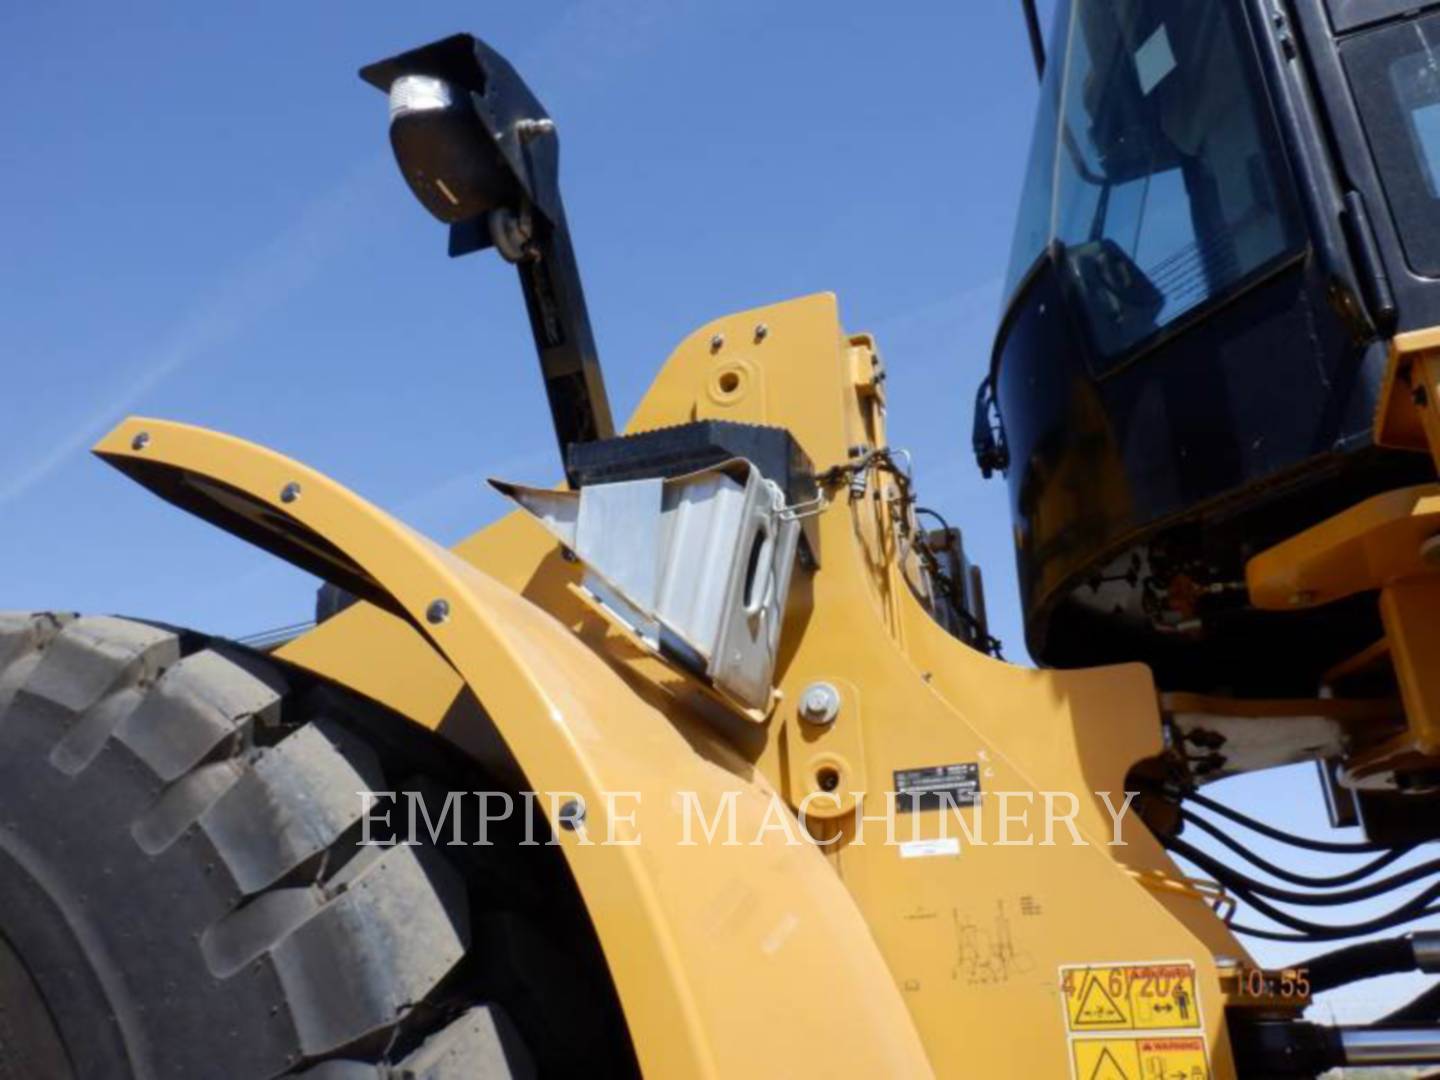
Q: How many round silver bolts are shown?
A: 7